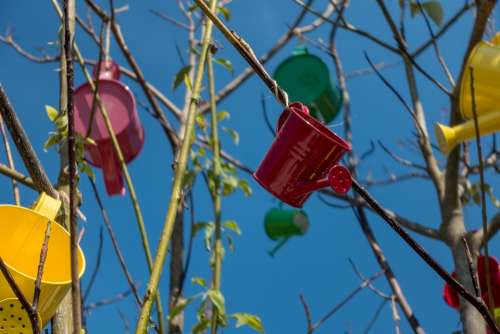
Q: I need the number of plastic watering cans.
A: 7